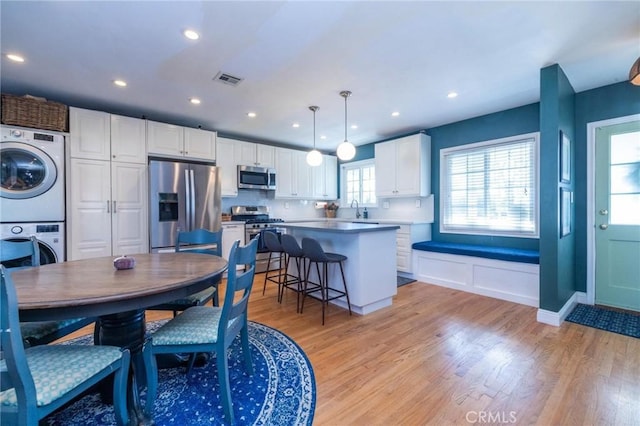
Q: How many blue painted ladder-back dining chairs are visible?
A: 4